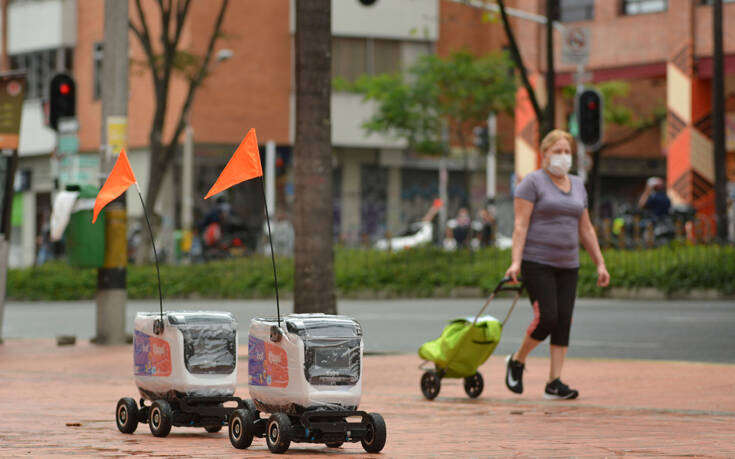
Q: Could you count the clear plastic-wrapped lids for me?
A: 2